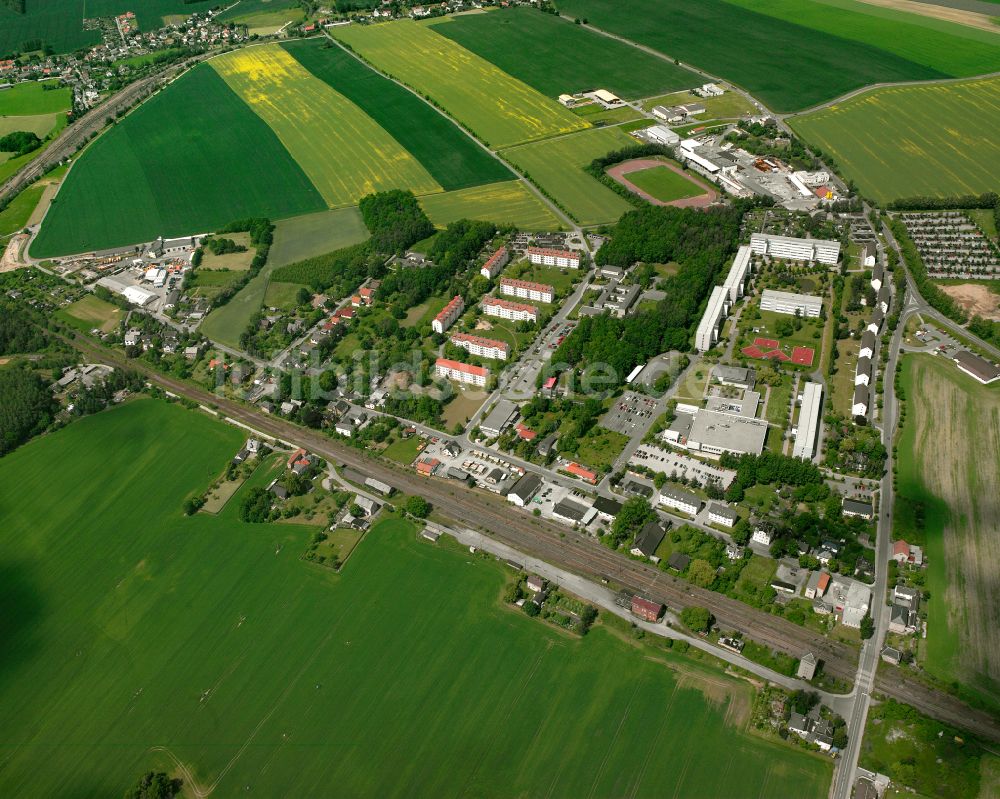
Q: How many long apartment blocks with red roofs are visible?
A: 7